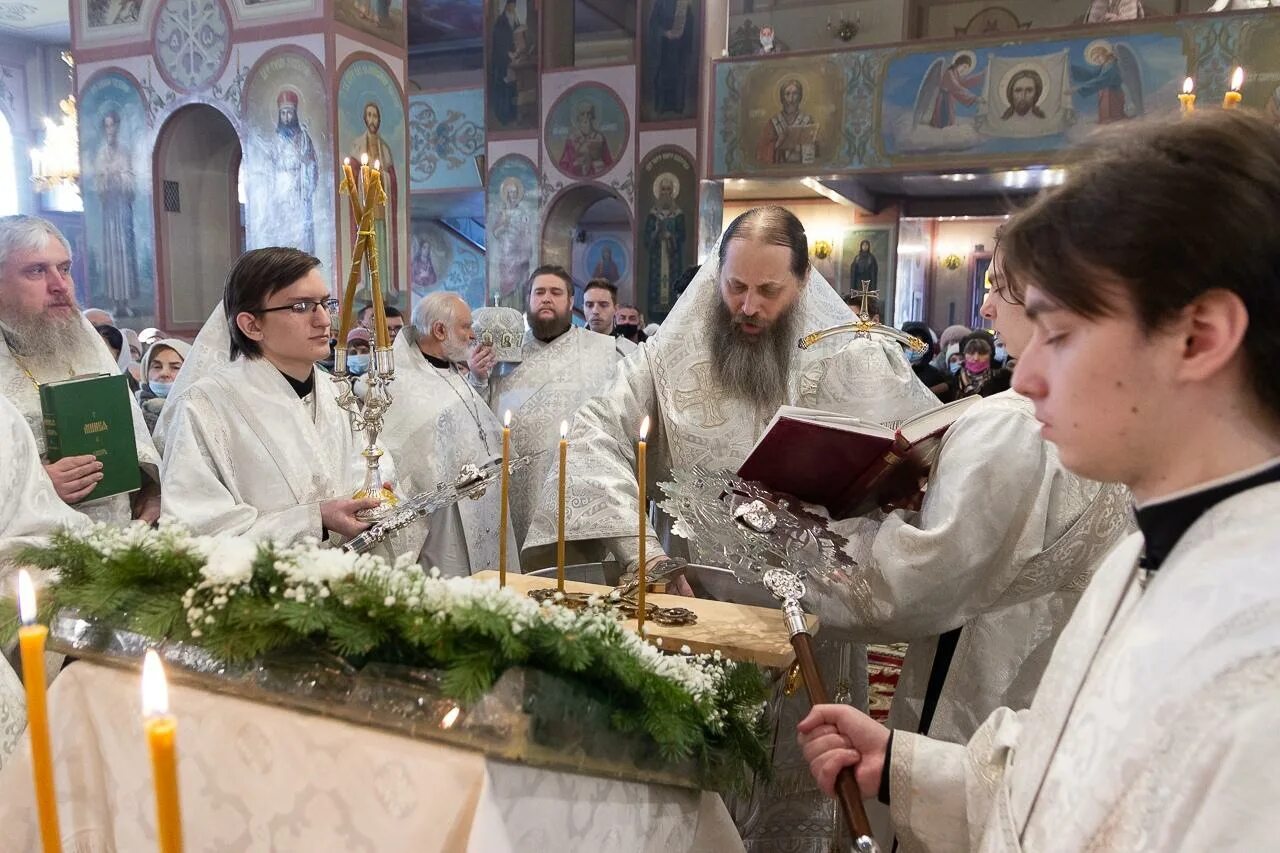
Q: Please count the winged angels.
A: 2